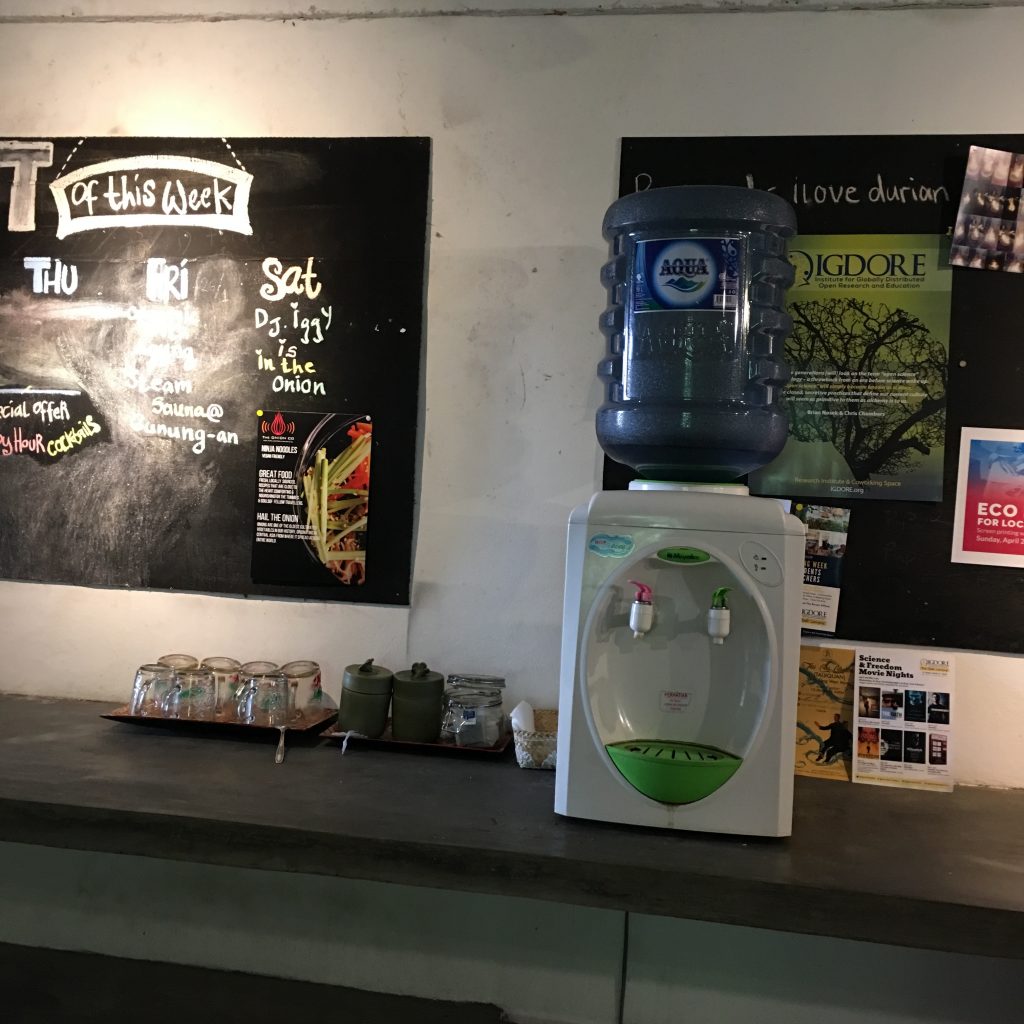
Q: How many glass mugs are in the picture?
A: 7